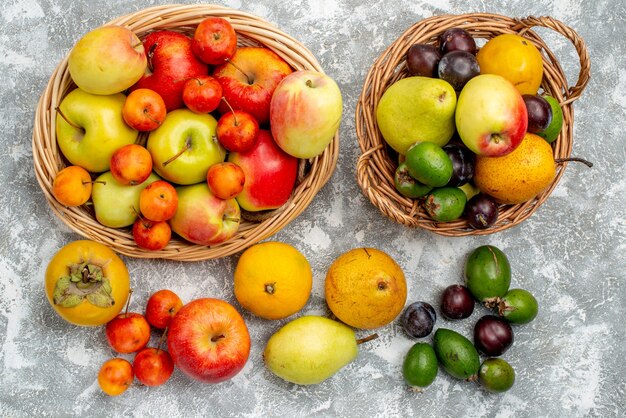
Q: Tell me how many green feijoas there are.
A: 9